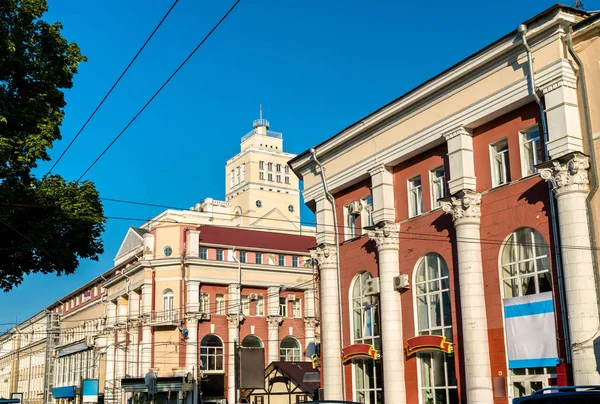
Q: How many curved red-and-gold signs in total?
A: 2